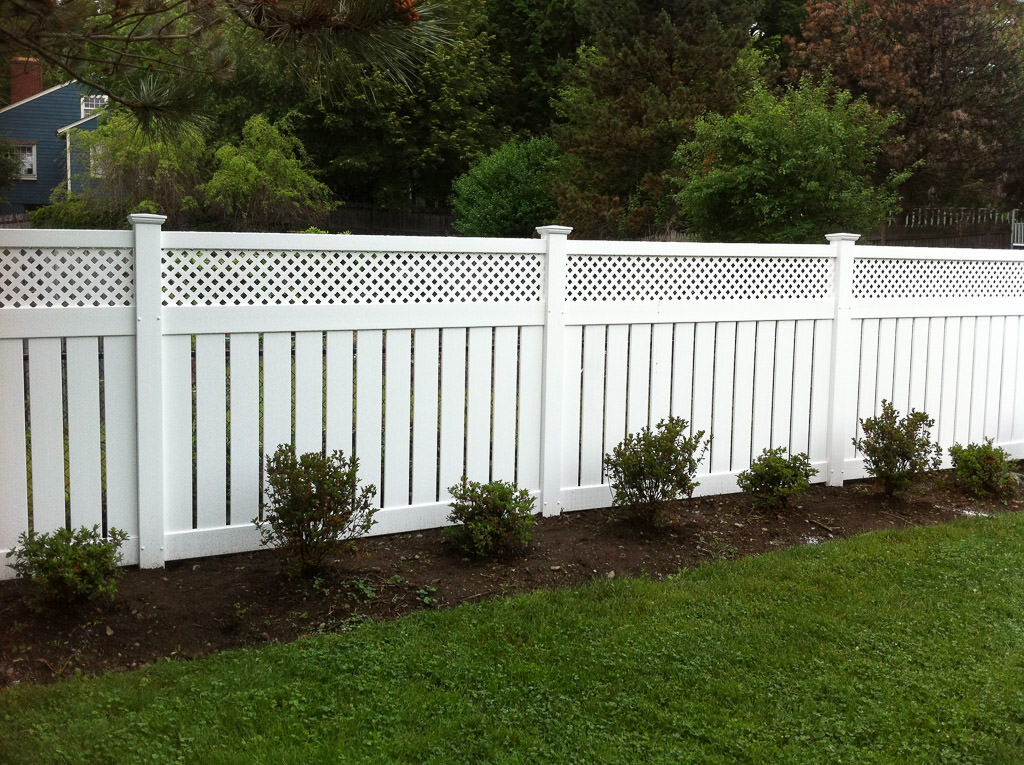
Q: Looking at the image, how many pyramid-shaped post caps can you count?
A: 3